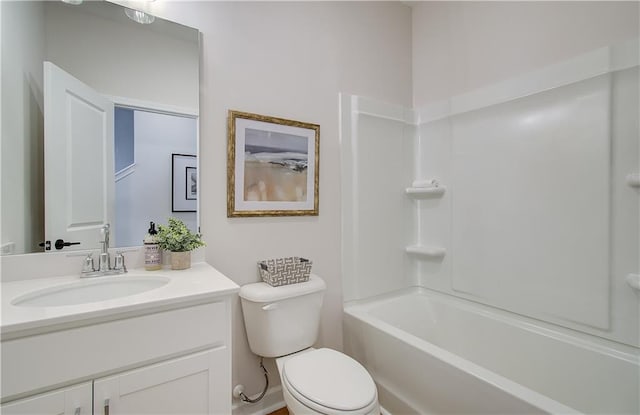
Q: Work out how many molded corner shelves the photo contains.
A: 4